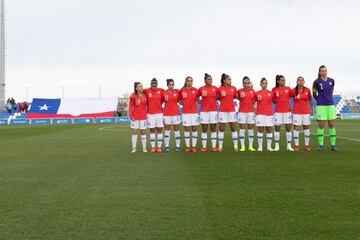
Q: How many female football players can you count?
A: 11